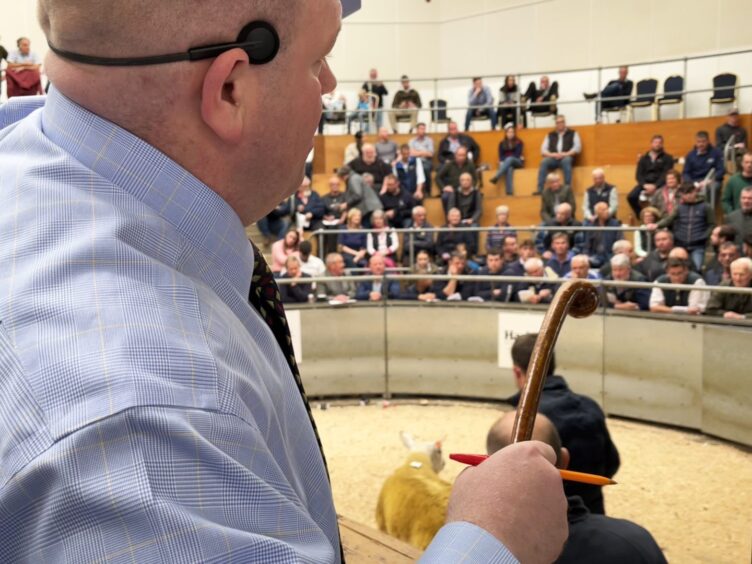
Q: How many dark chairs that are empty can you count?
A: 4